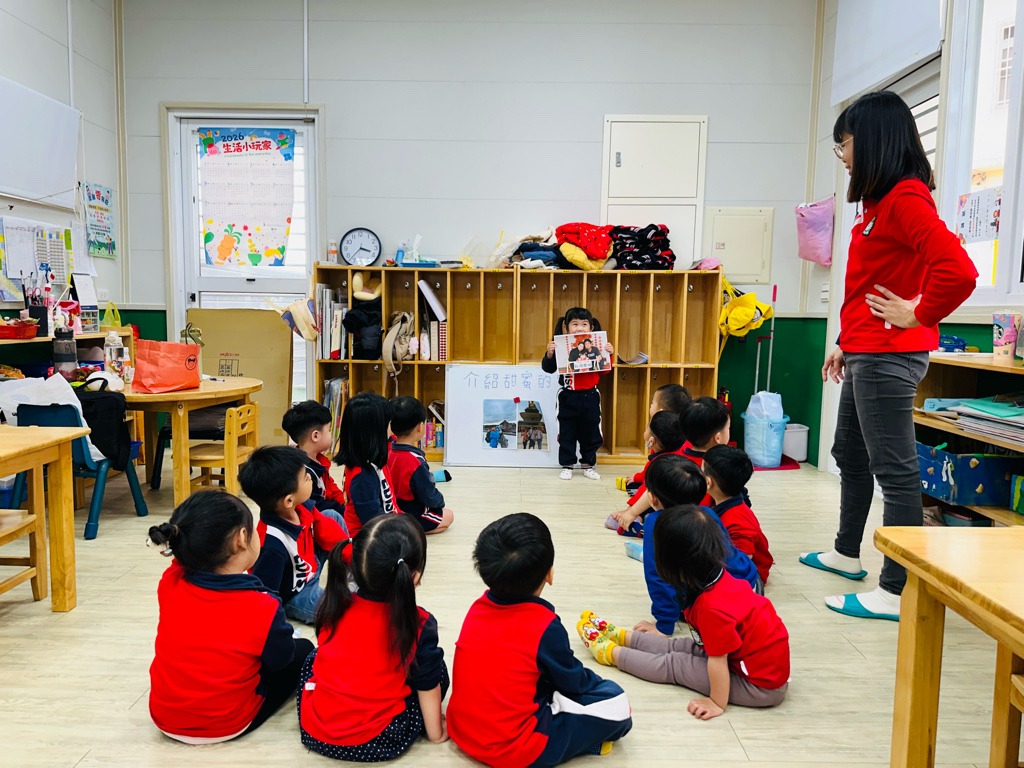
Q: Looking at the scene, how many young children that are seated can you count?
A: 13